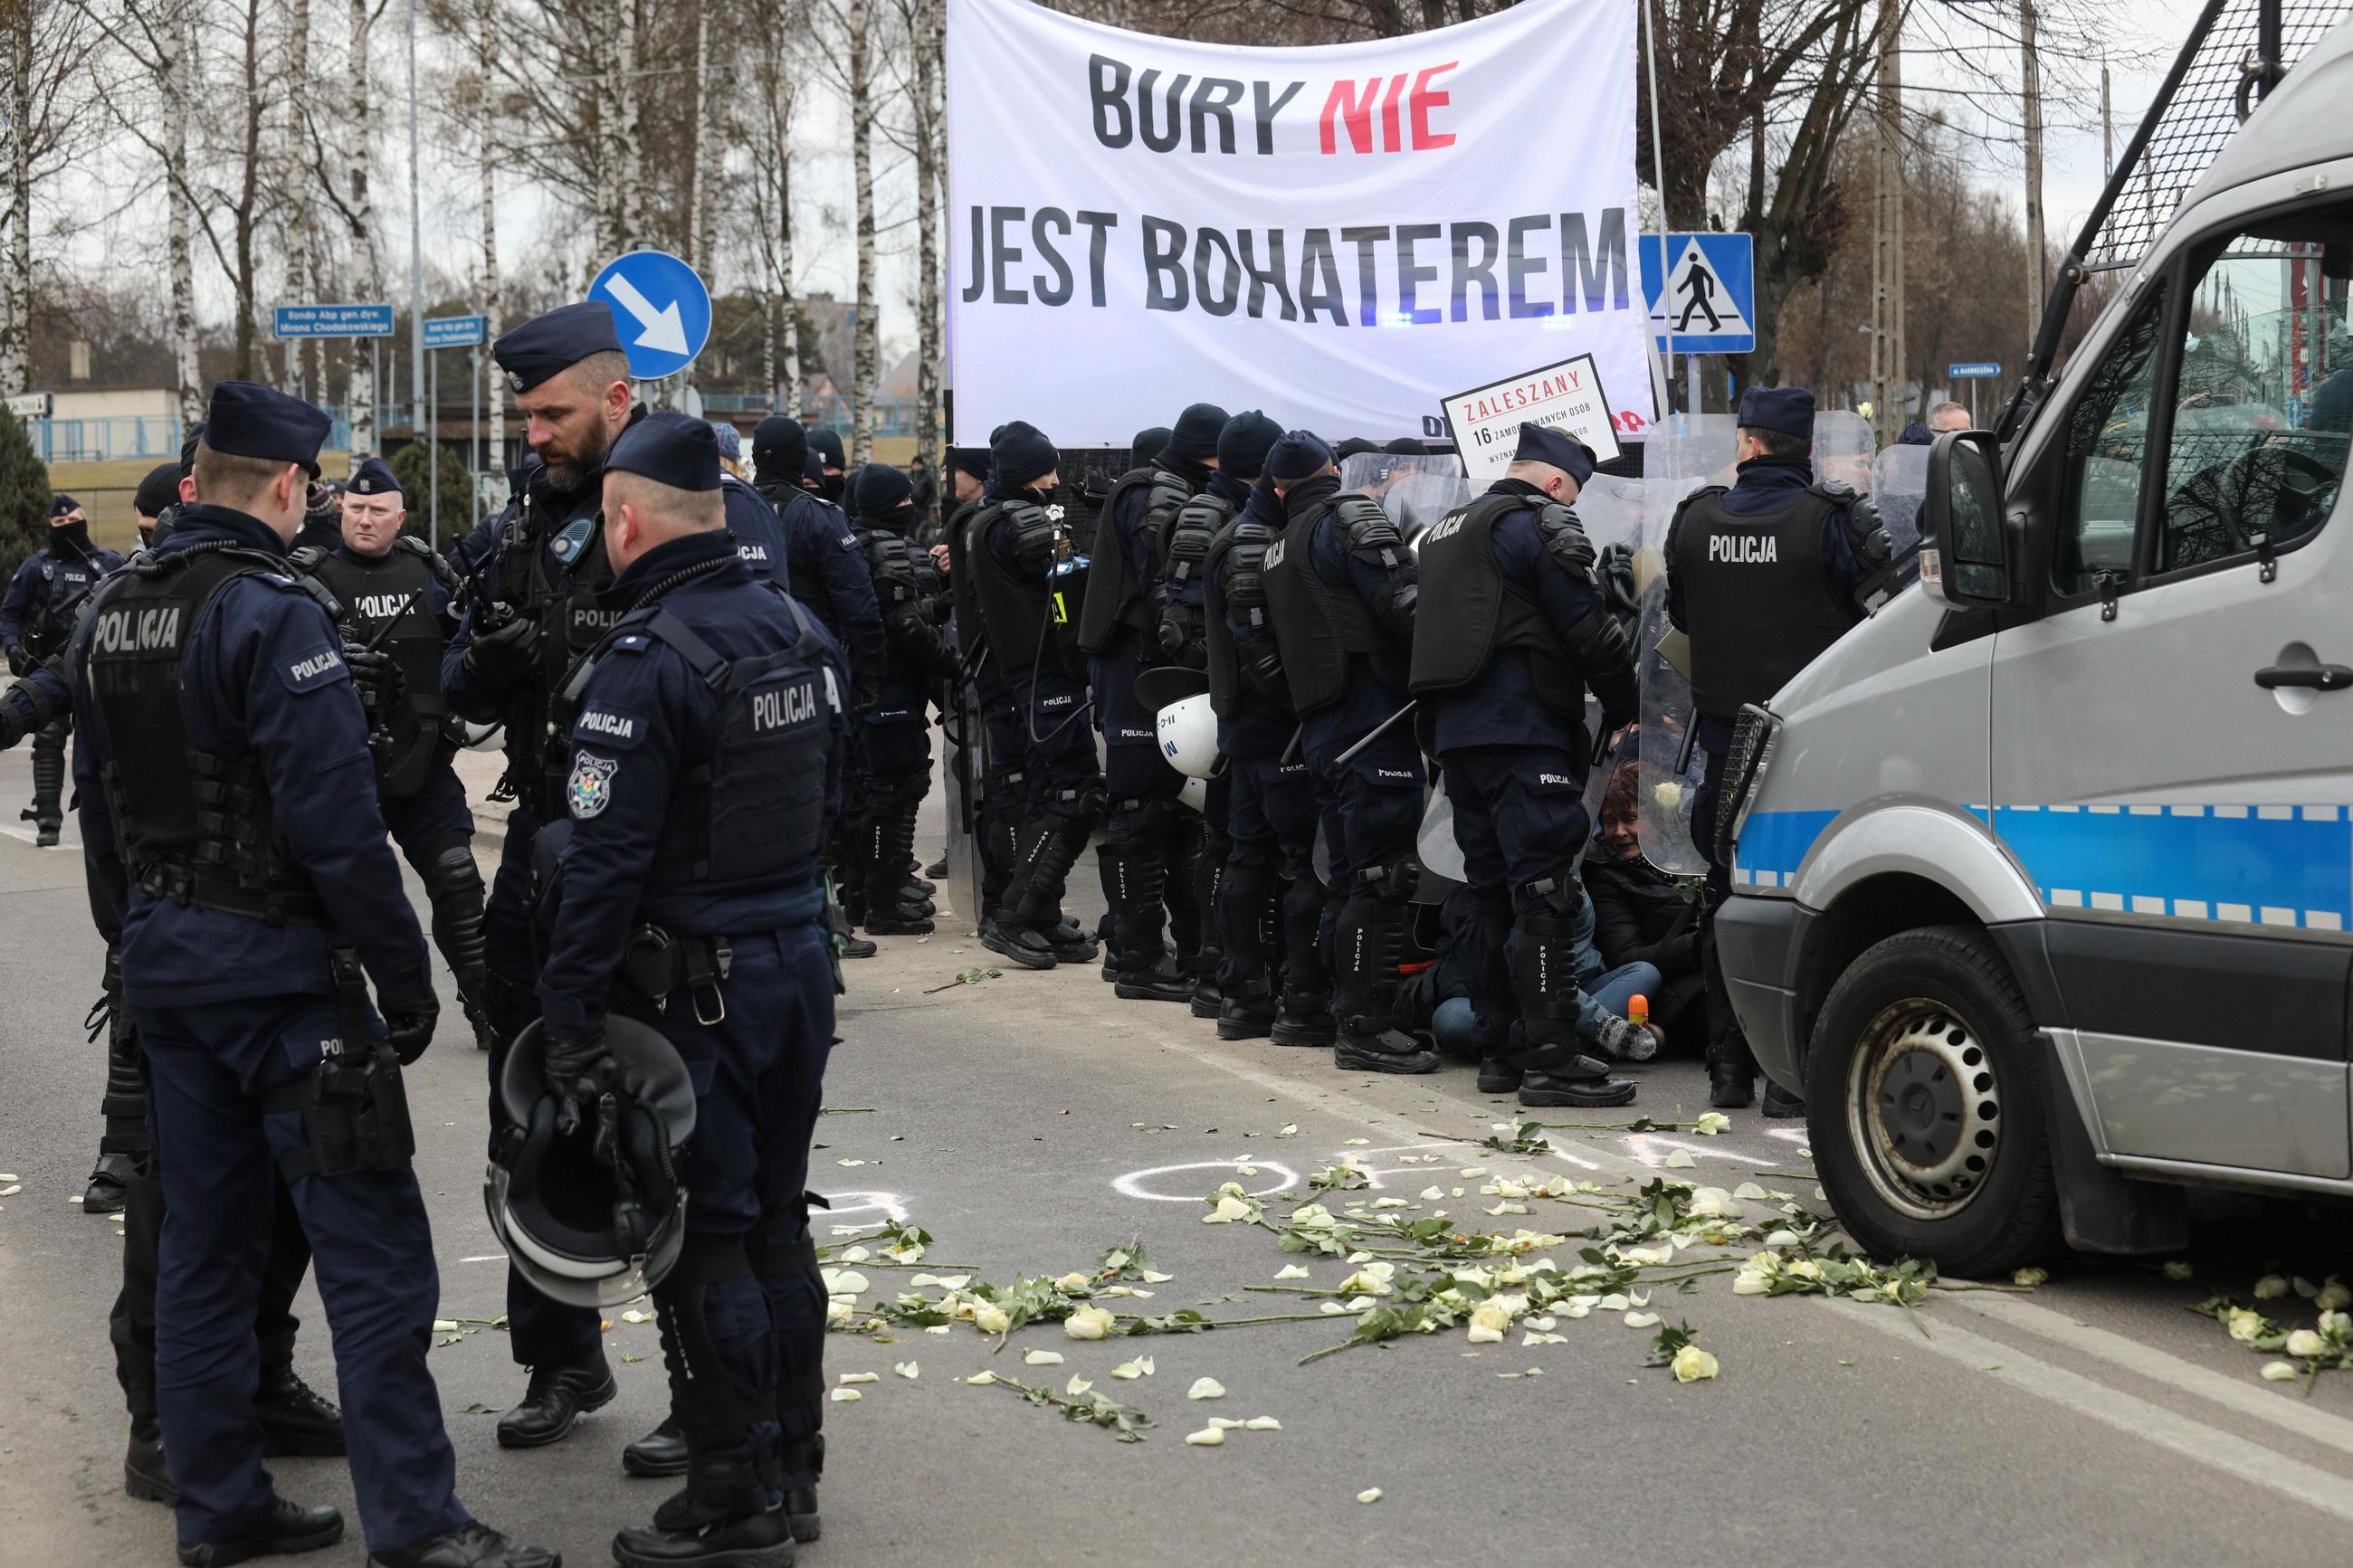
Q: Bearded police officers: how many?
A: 1